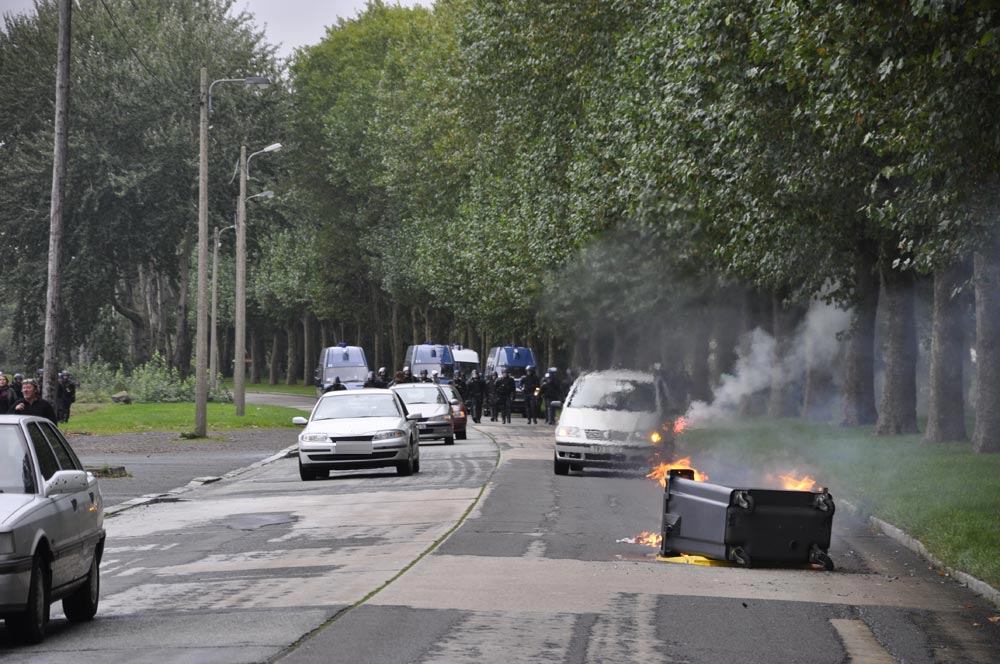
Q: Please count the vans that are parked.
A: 4